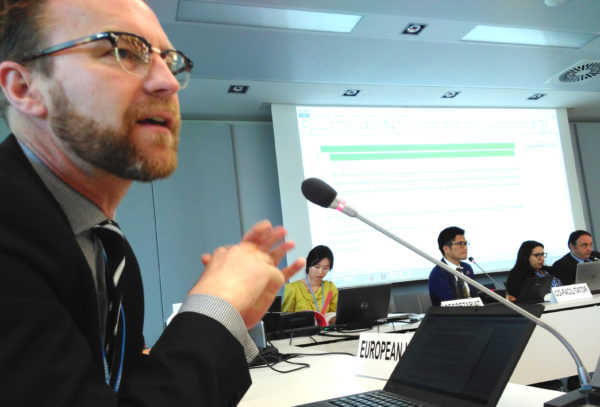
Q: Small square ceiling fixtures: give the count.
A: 5